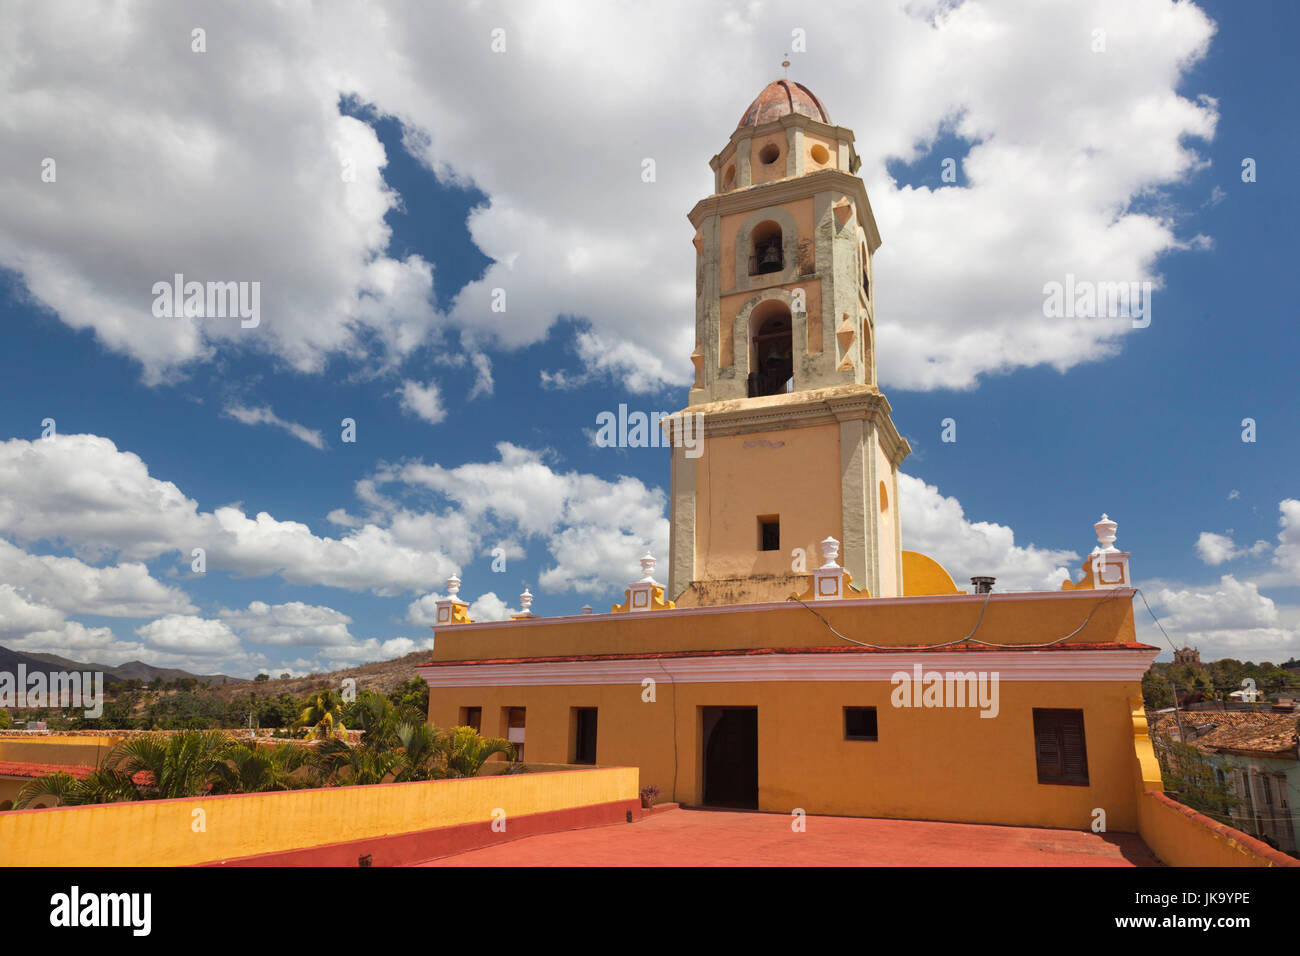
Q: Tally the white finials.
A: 5